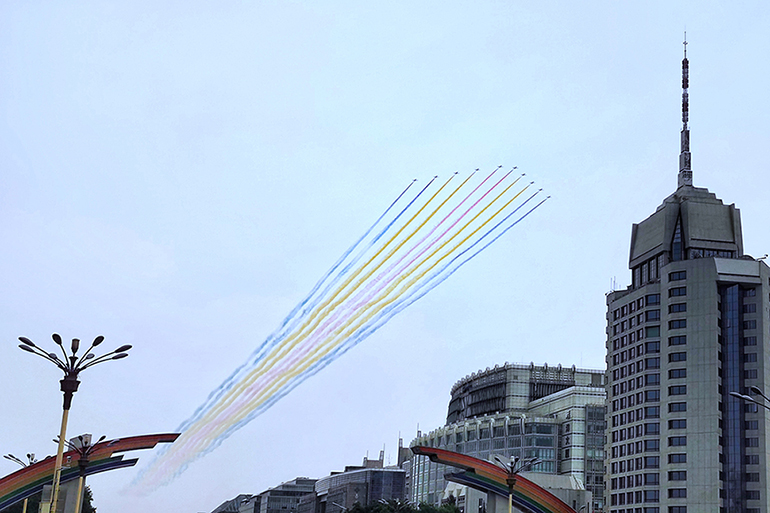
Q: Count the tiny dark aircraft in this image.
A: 10